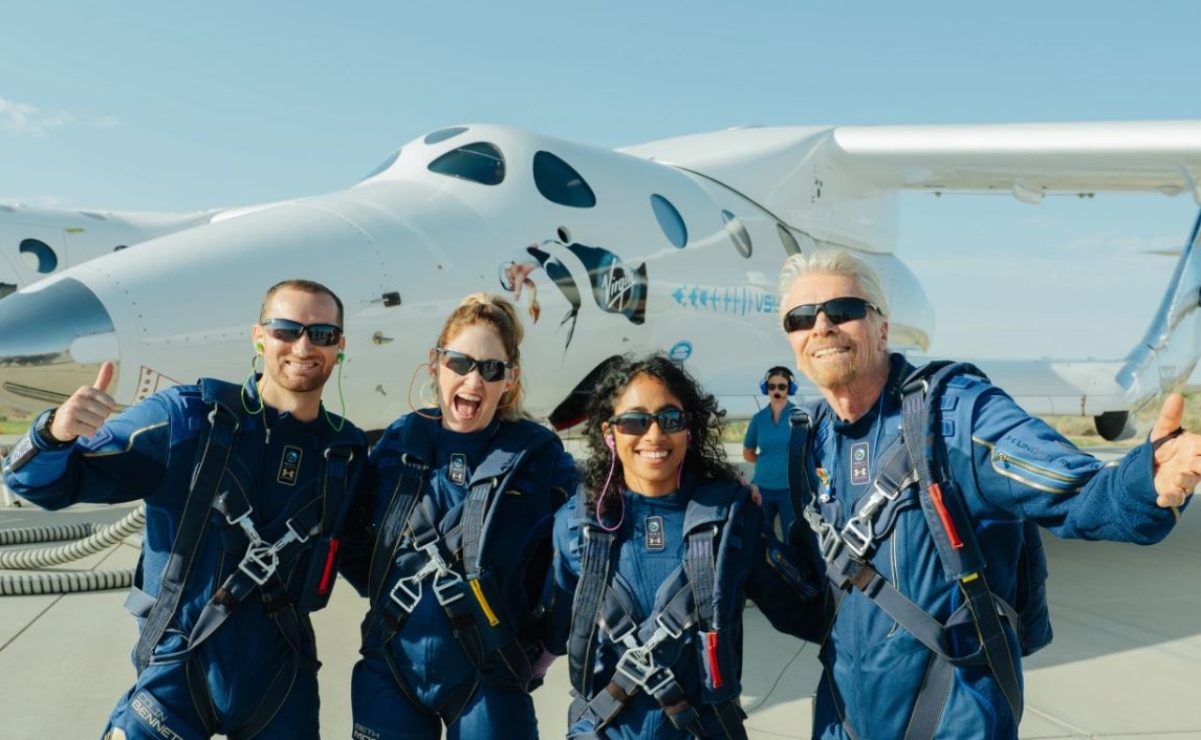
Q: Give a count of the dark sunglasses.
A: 5